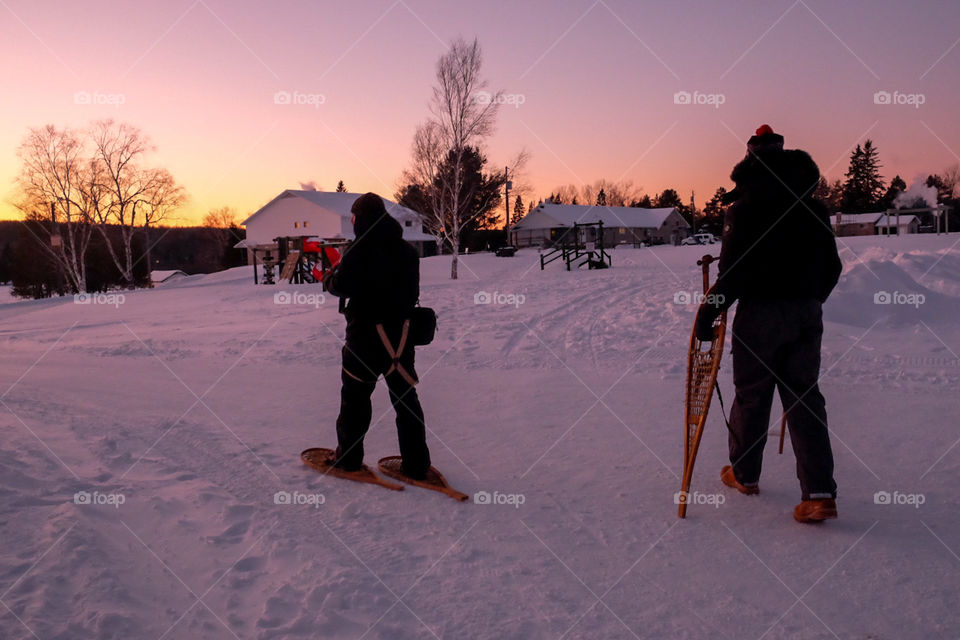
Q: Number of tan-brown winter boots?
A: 2